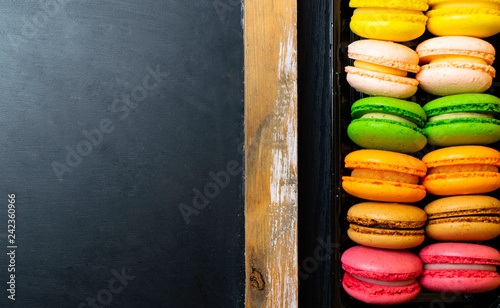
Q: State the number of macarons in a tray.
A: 12